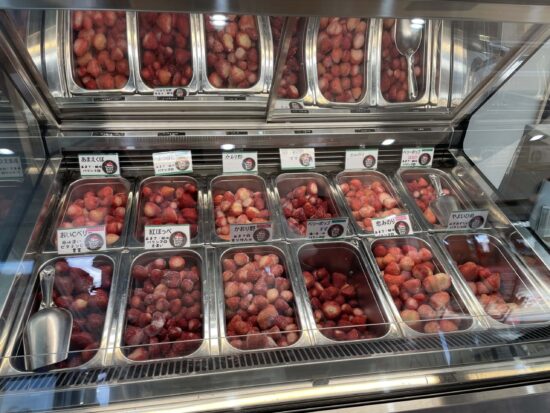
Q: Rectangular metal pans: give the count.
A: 12